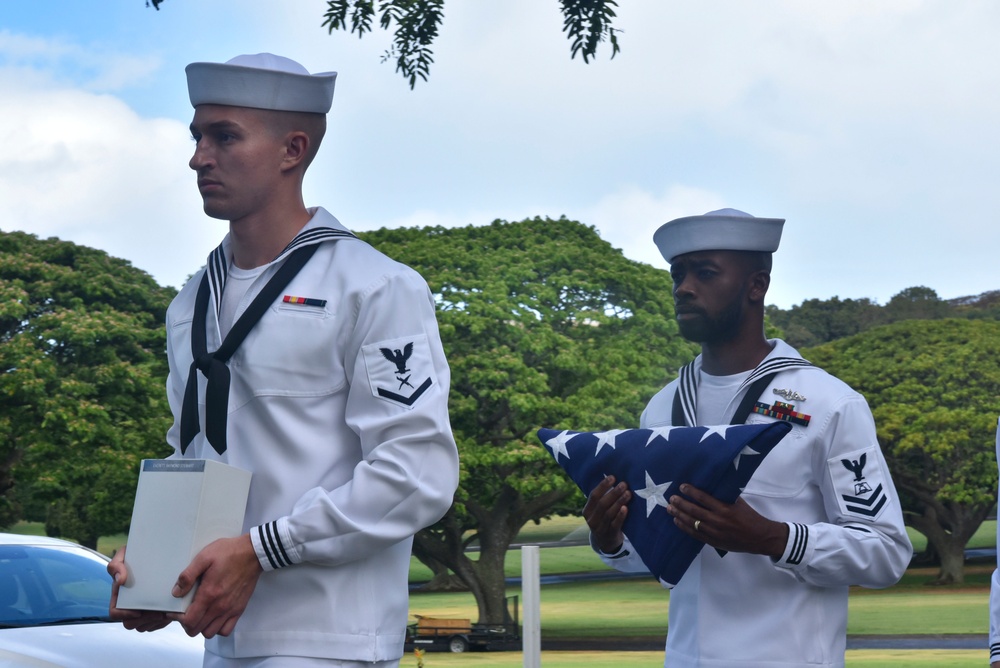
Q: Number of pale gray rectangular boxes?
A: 1